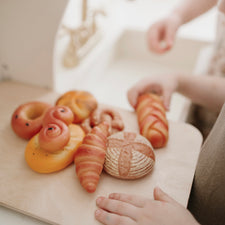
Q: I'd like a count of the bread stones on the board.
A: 8